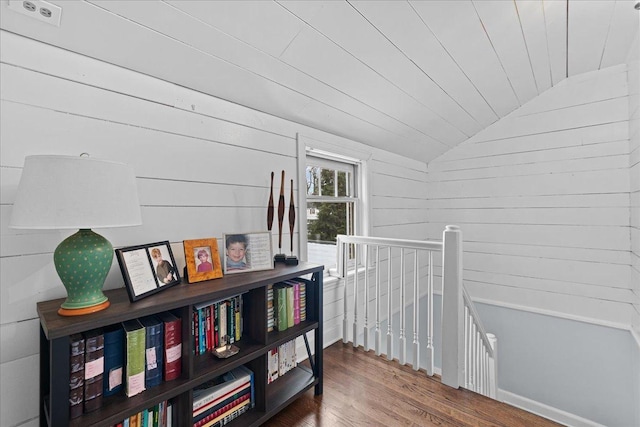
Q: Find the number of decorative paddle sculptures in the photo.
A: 3